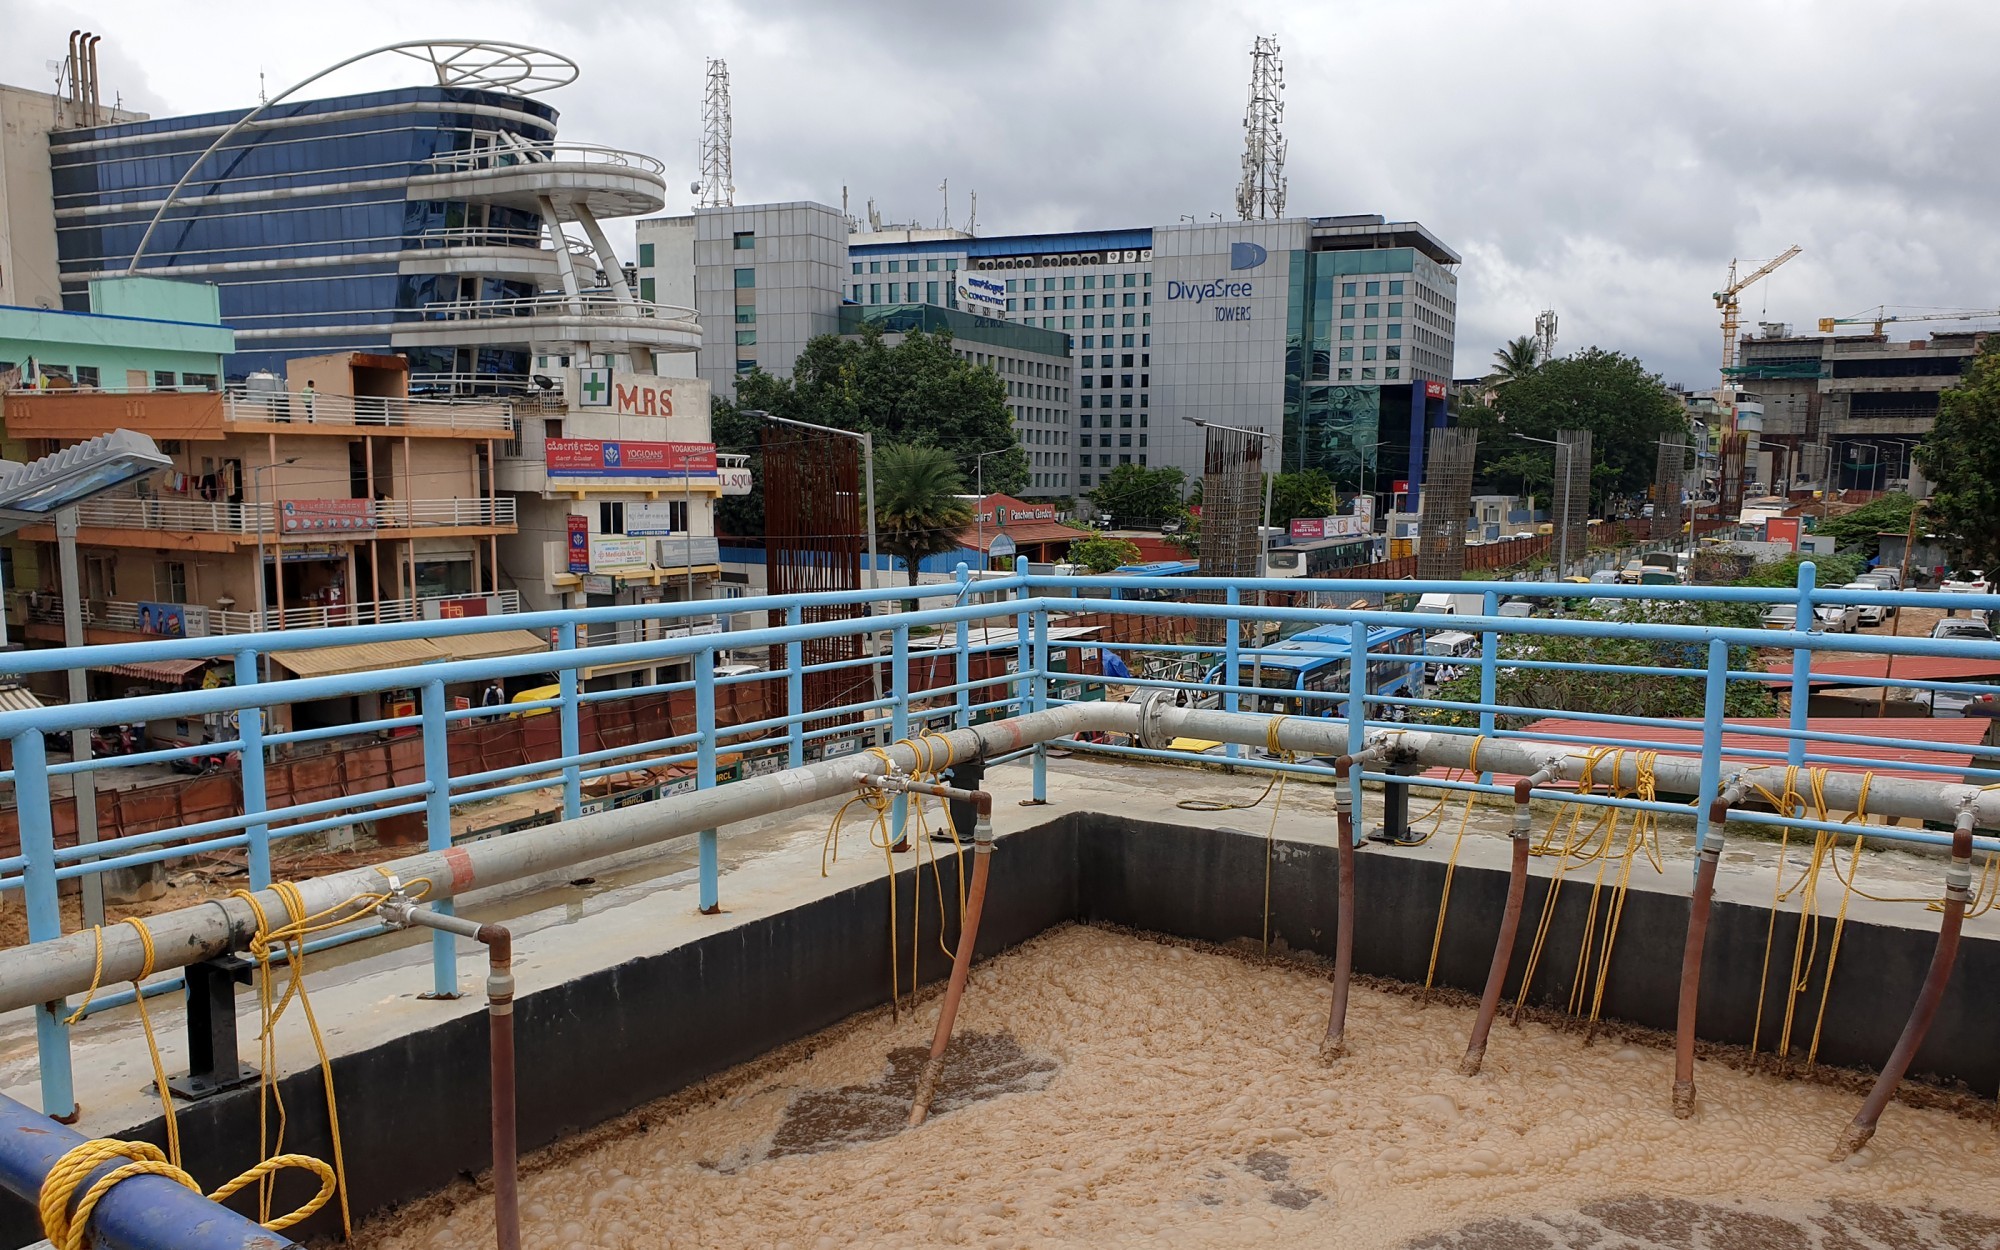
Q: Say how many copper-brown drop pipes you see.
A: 6